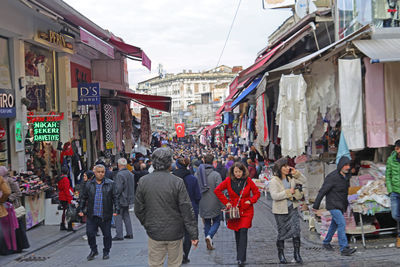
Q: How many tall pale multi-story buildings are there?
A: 1